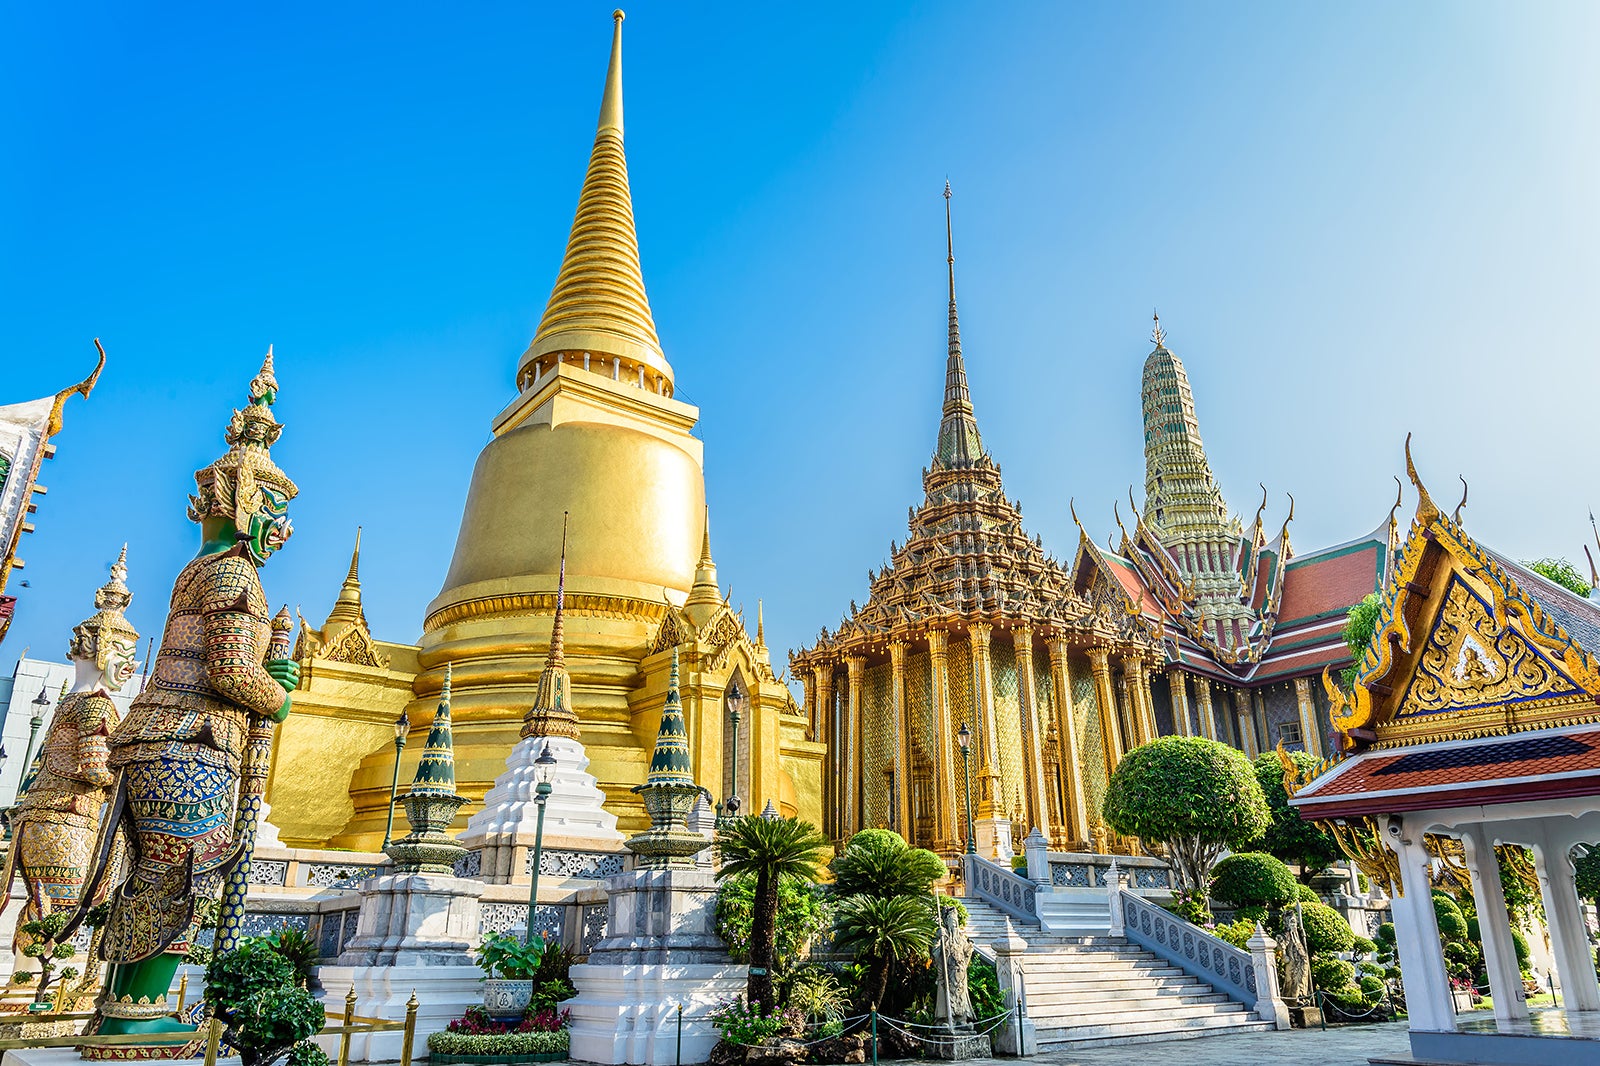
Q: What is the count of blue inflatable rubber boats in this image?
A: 0